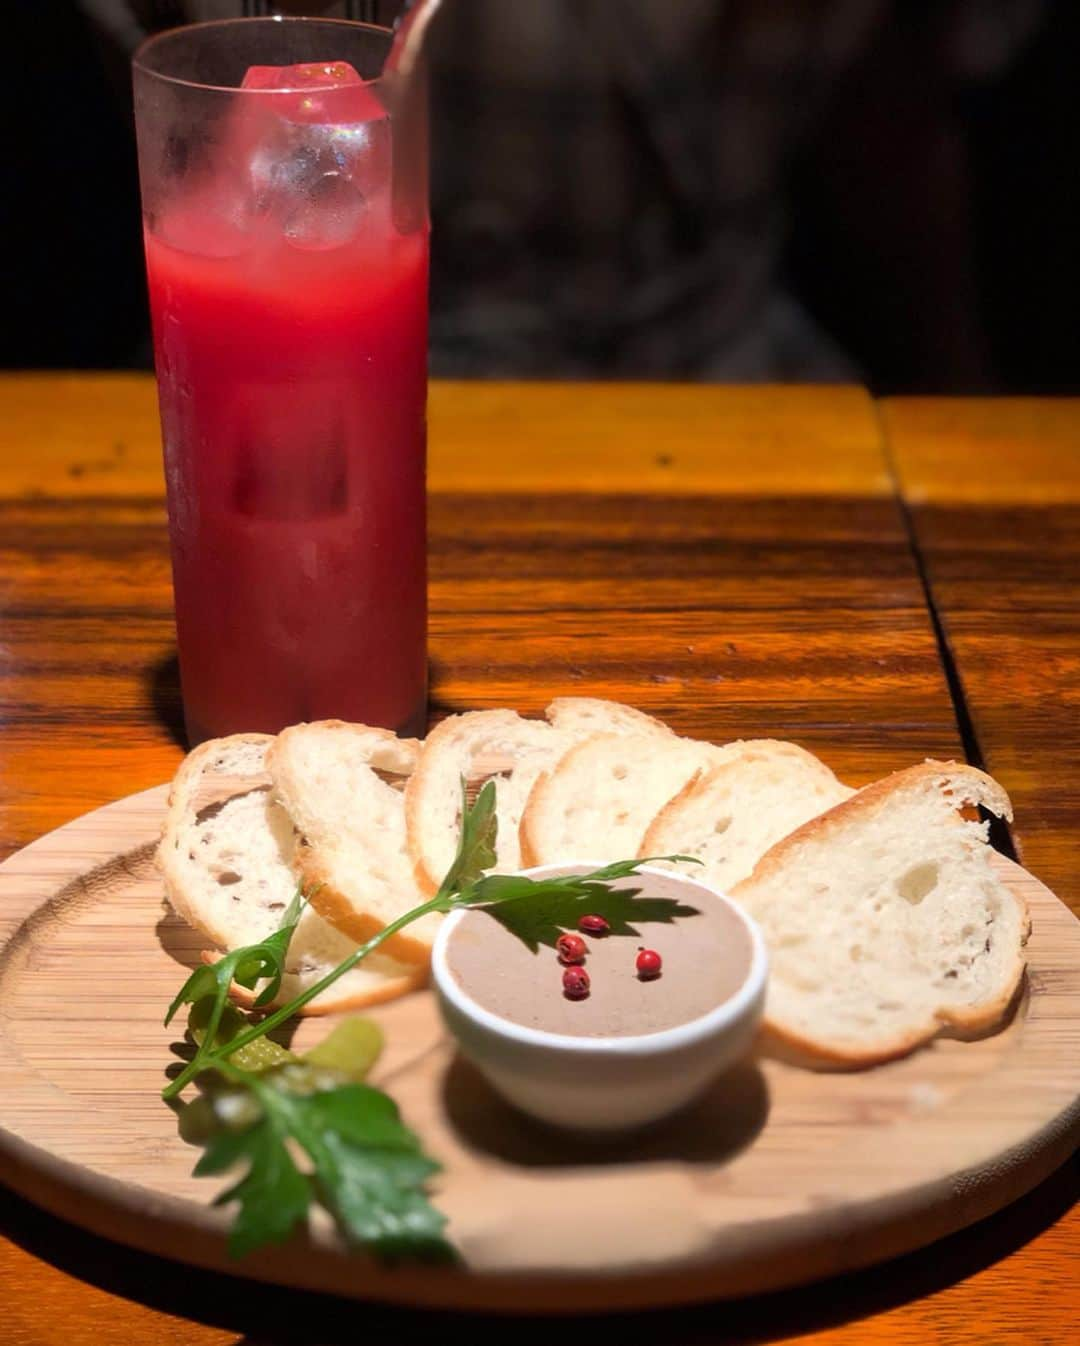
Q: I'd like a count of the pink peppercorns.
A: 4